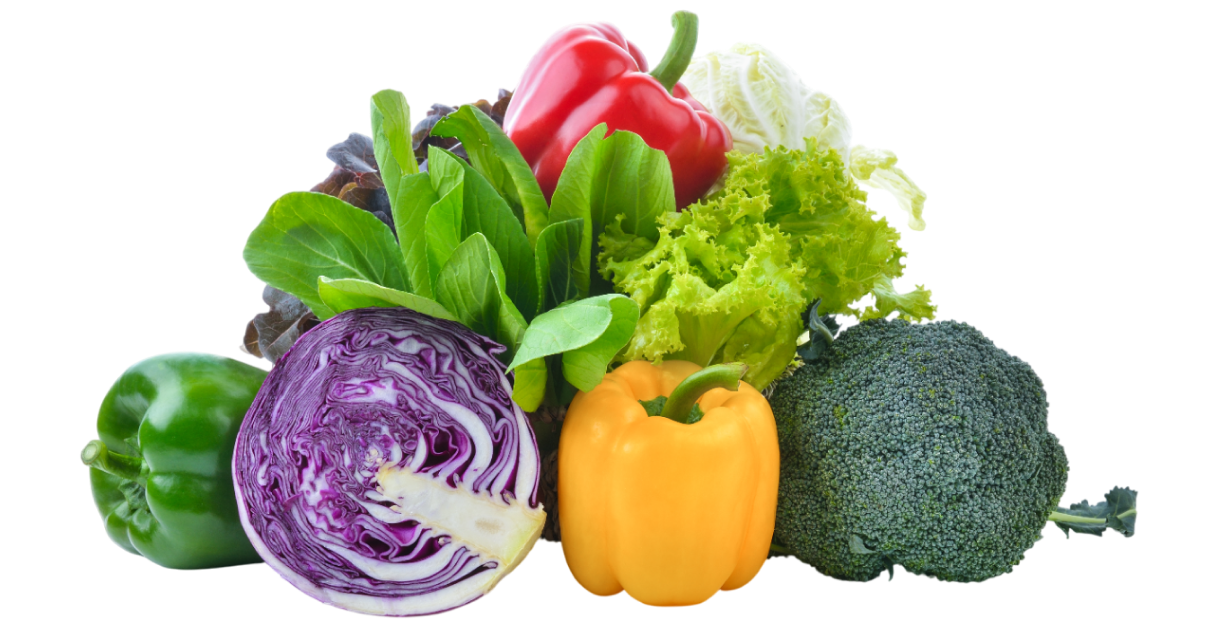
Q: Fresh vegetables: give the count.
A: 9